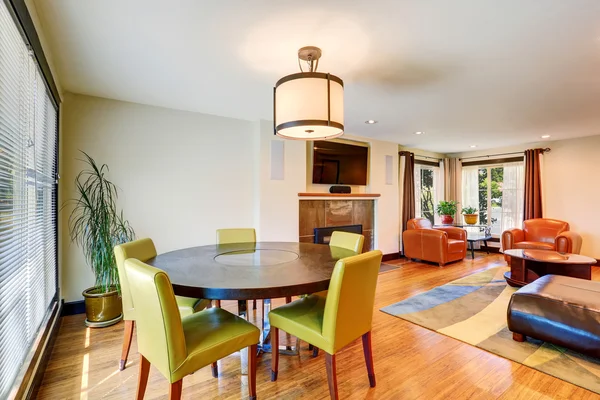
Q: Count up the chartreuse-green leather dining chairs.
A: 5